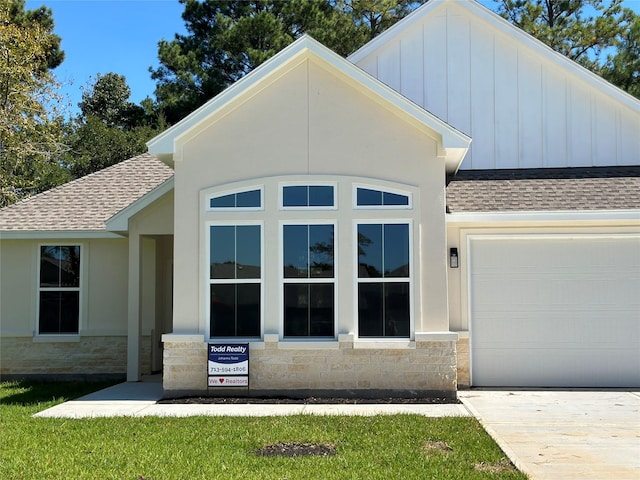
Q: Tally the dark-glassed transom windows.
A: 3